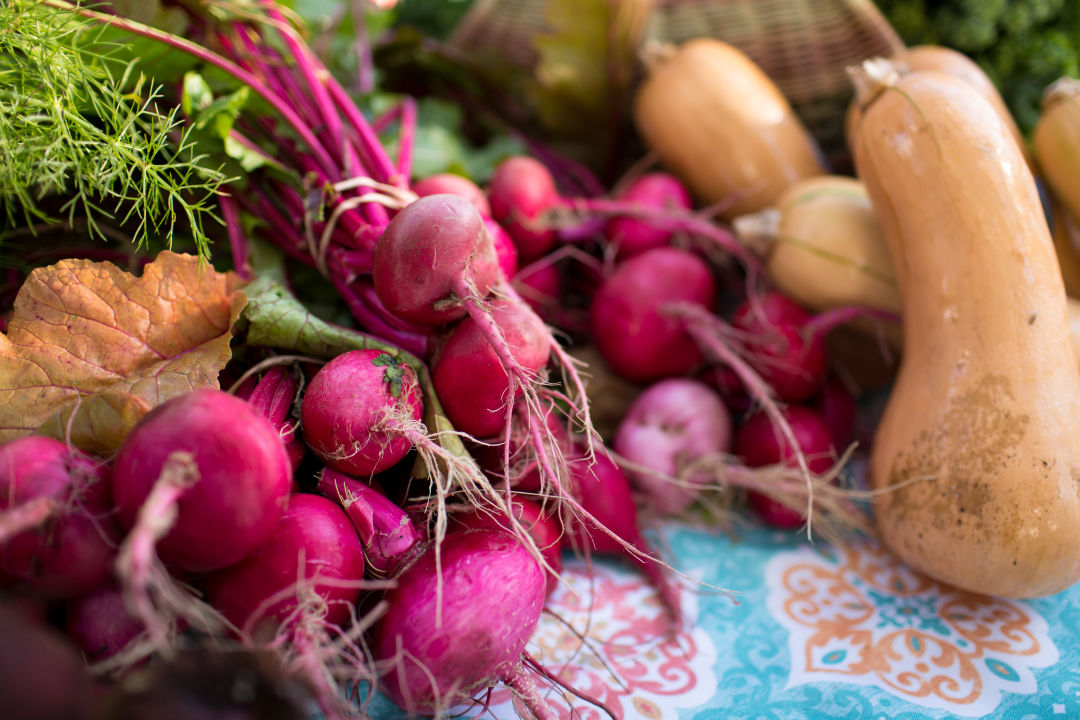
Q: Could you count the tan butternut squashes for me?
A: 5